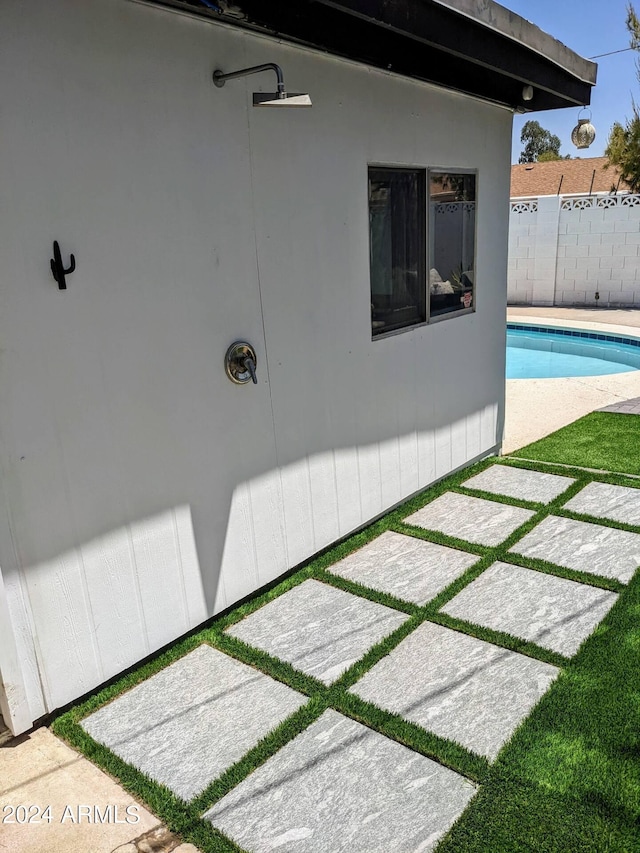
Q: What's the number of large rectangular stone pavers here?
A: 10